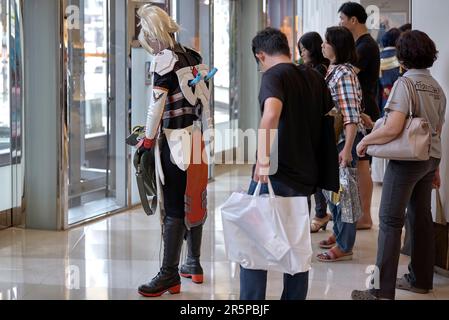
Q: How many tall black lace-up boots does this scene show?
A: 2